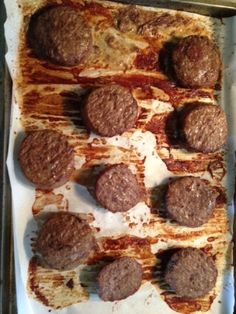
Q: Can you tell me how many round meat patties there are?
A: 10